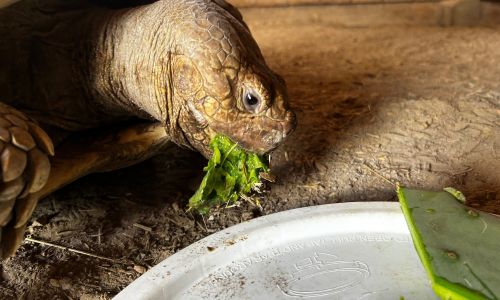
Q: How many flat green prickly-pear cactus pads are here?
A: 1